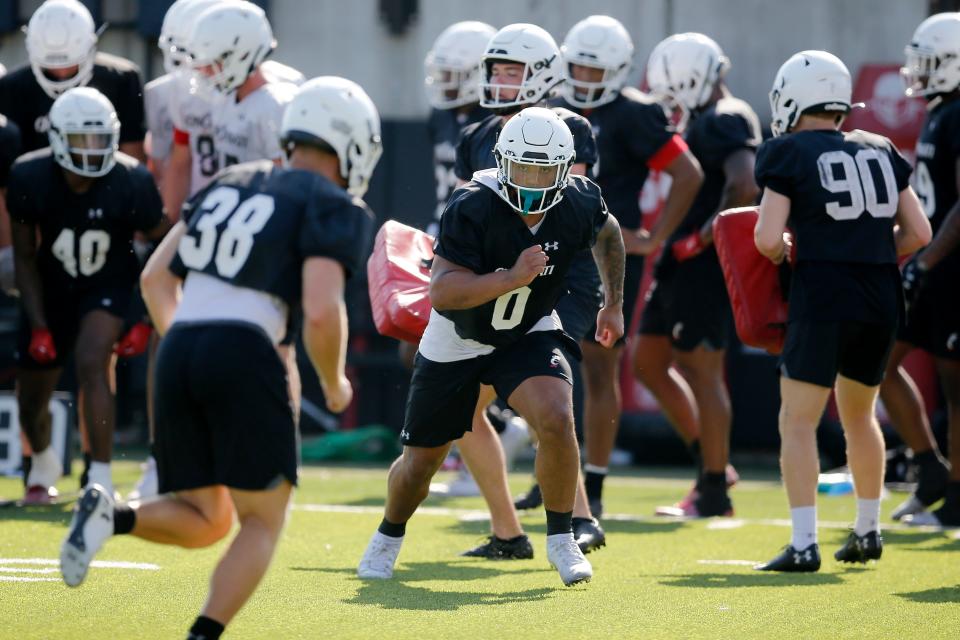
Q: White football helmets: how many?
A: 12